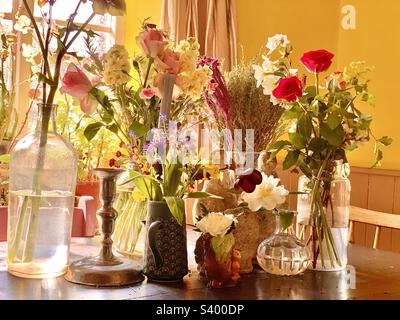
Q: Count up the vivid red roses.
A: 2